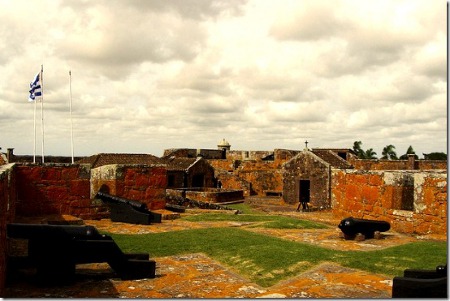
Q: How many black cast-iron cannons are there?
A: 4